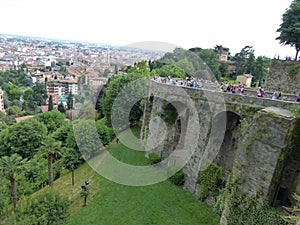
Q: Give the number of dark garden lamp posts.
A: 2